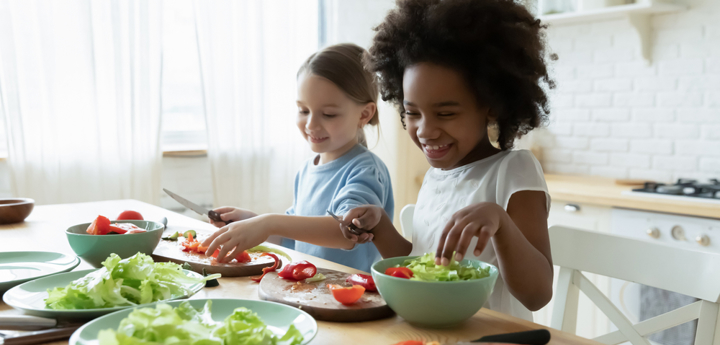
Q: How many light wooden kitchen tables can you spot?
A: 1